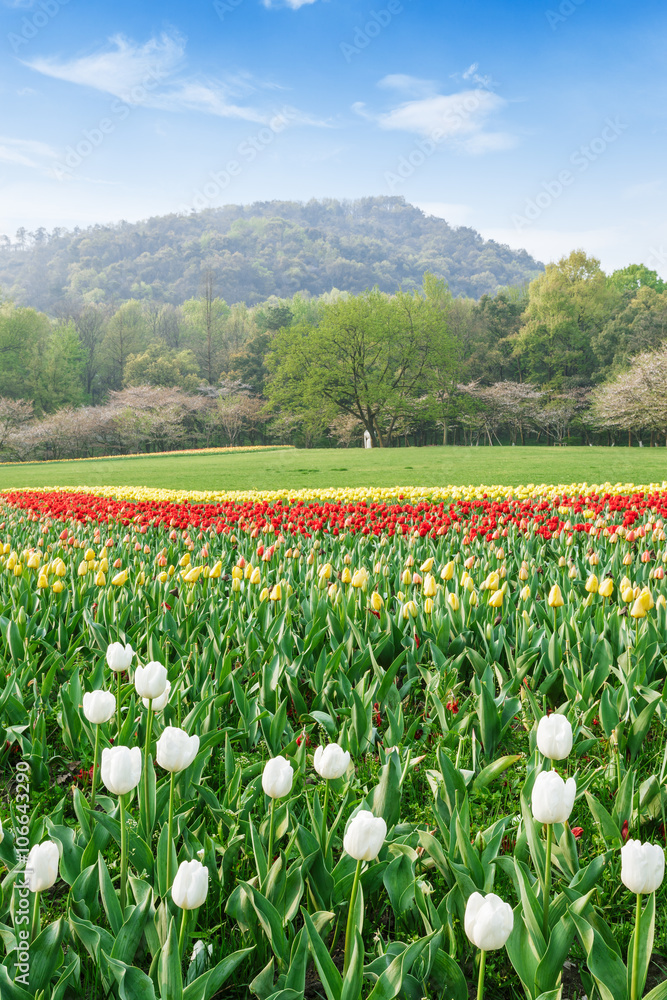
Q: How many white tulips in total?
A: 15